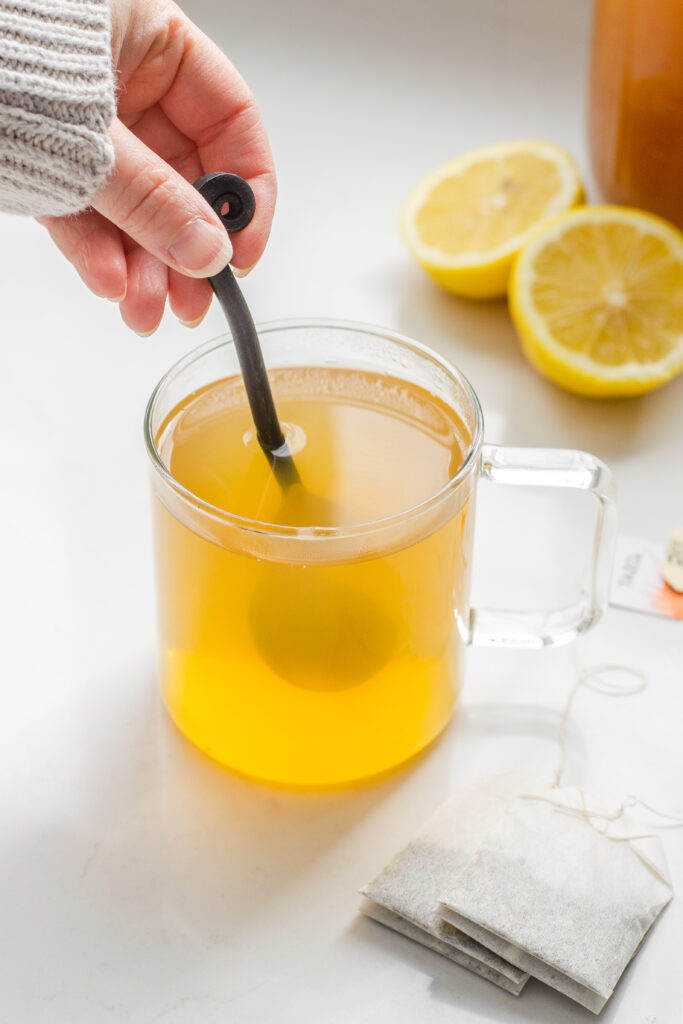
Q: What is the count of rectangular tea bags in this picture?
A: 2